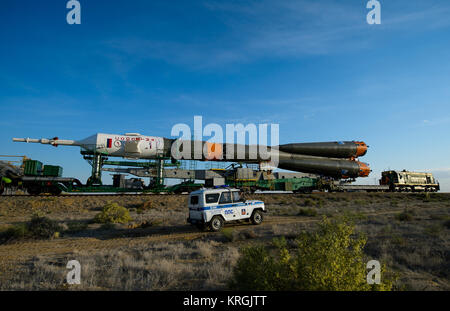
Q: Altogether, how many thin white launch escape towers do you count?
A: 1